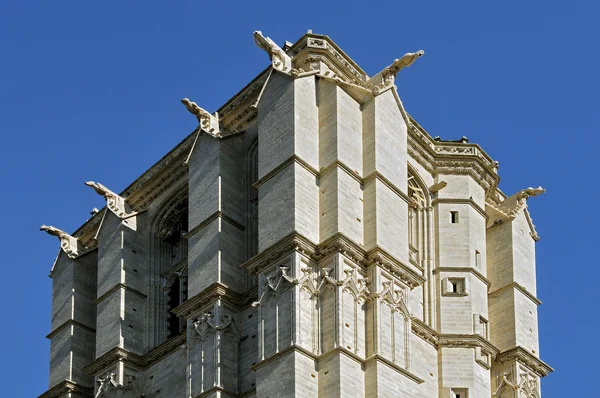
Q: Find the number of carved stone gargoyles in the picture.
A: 6